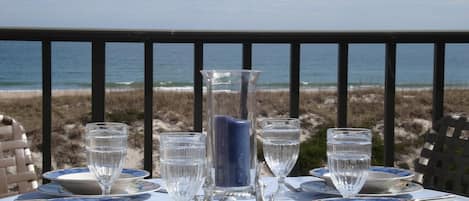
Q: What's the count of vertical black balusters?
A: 9